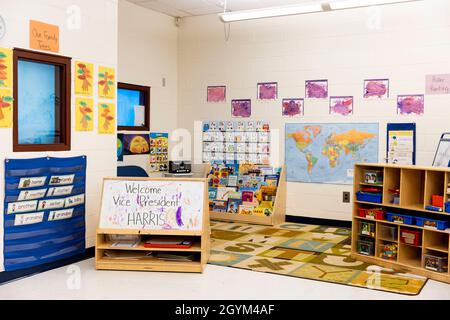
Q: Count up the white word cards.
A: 9